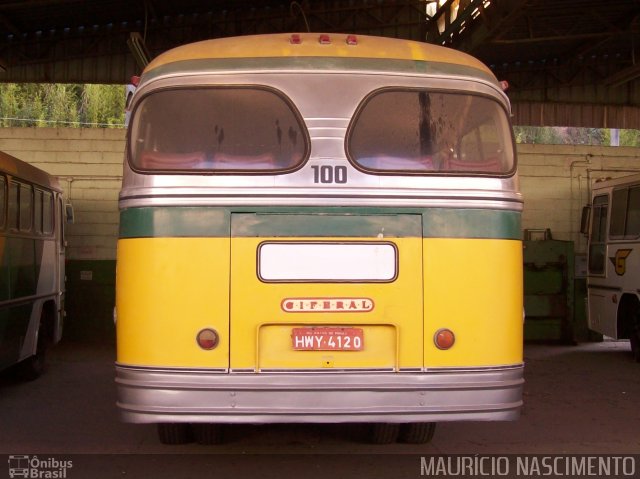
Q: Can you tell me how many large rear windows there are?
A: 2